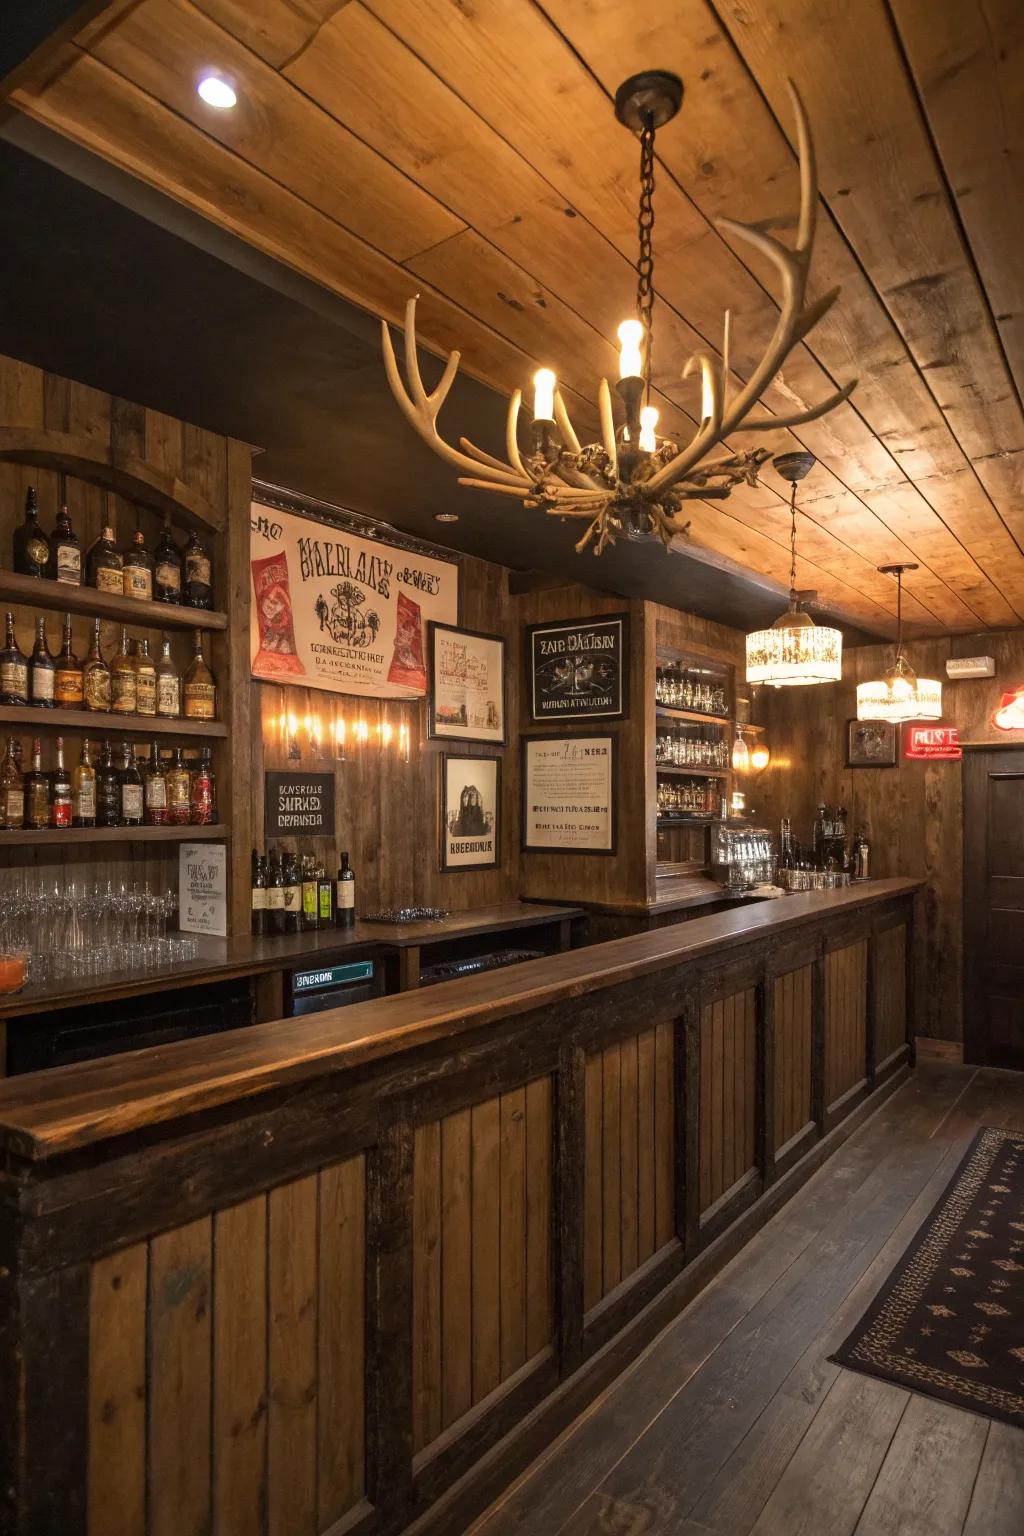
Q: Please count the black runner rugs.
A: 1